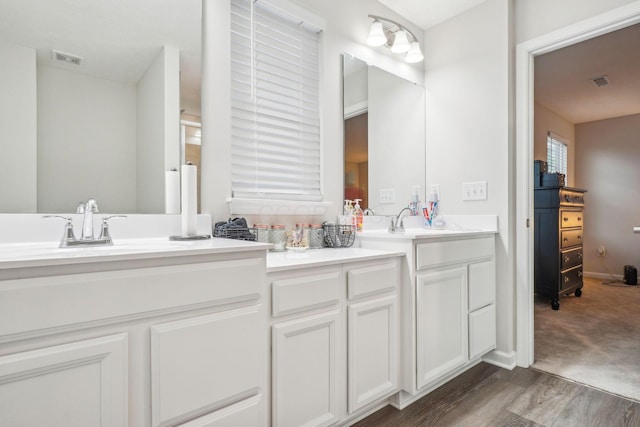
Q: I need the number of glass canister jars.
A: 4